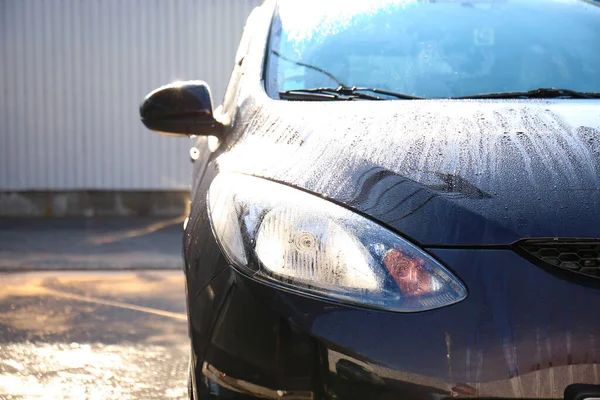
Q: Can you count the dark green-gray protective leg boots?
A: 0